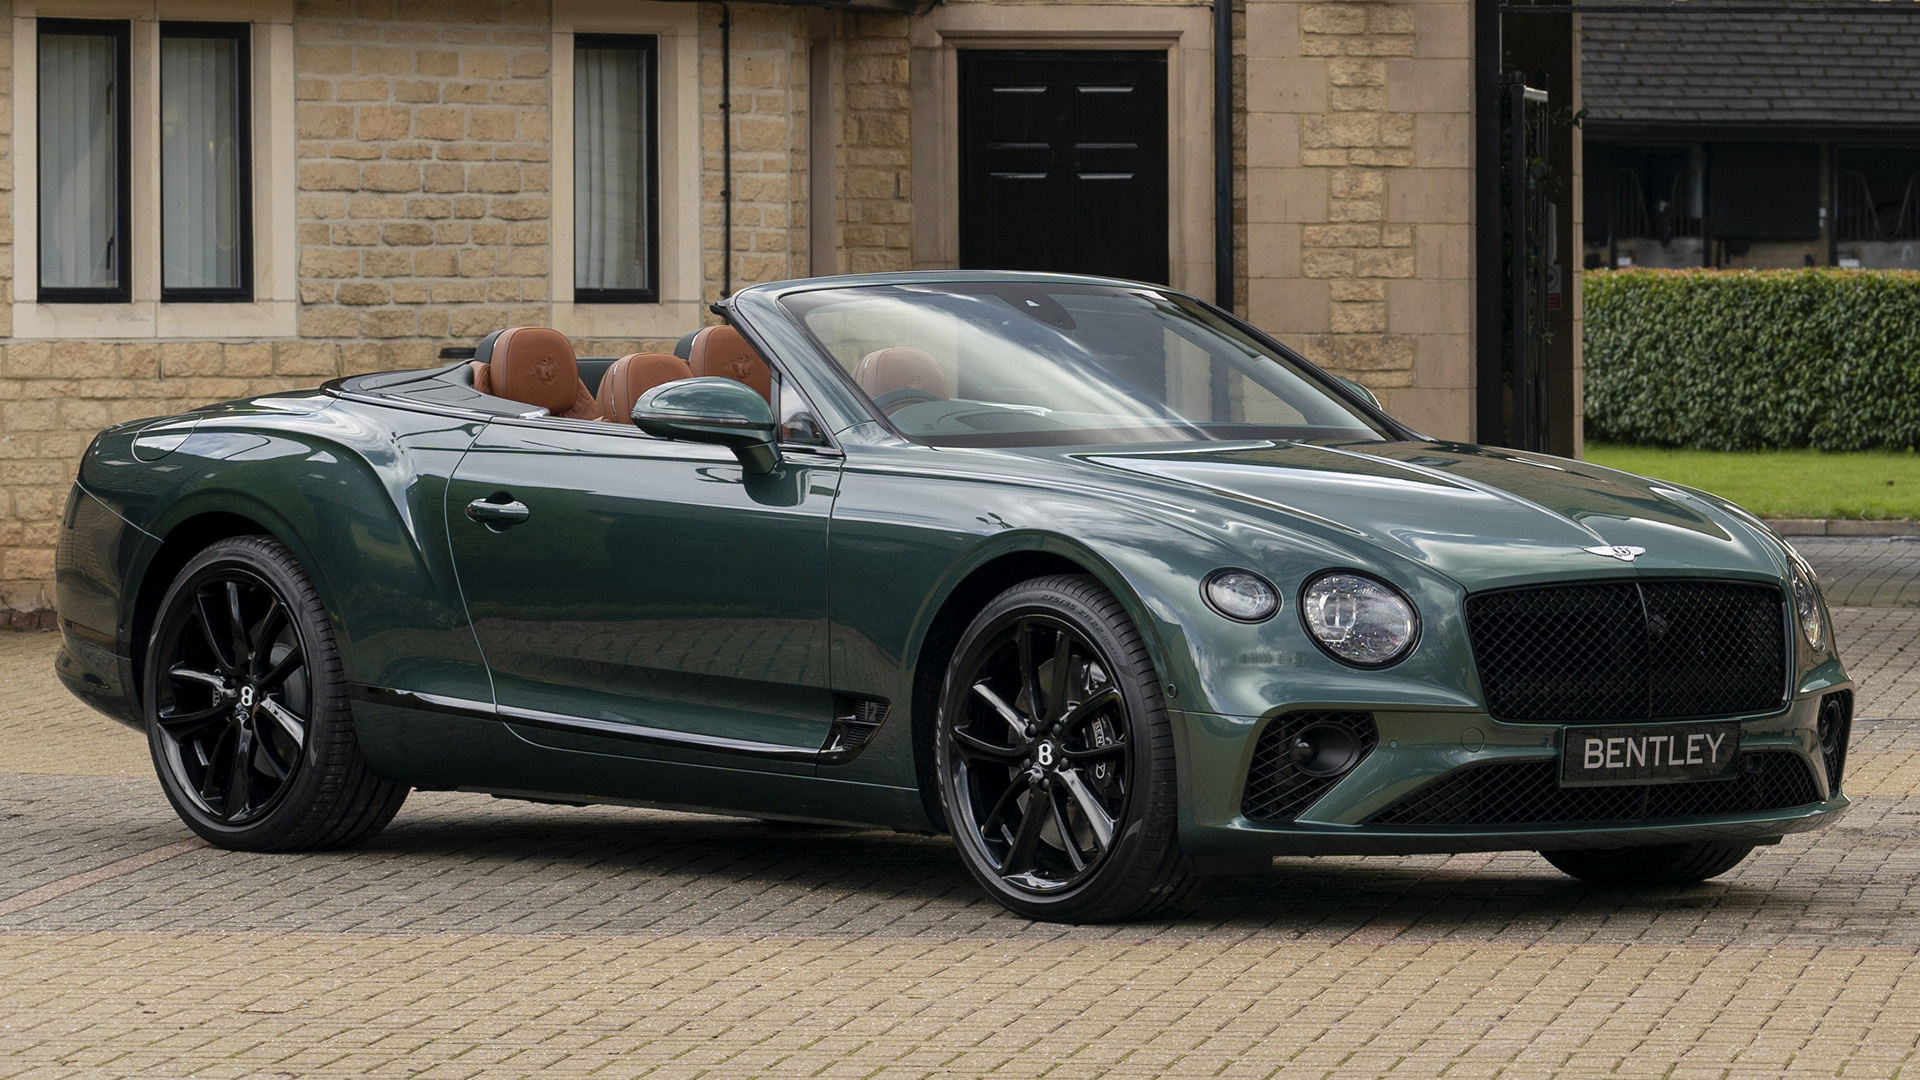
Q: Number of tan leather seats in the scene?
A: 4